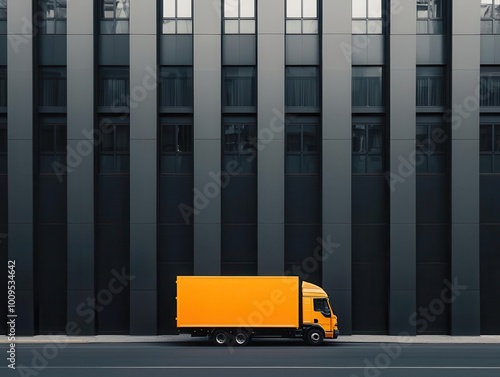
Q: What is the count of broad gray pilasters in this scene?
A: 8